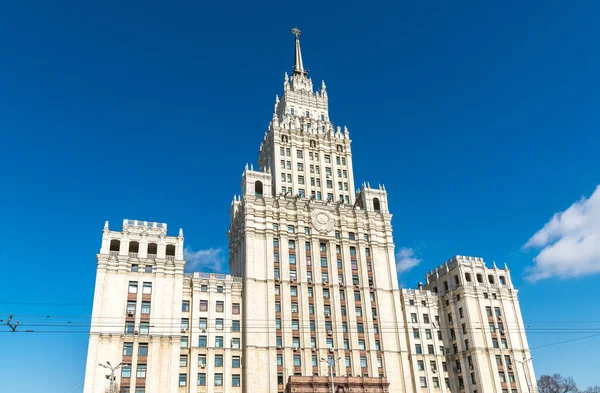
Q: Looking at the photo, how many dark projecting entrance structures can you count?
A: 1